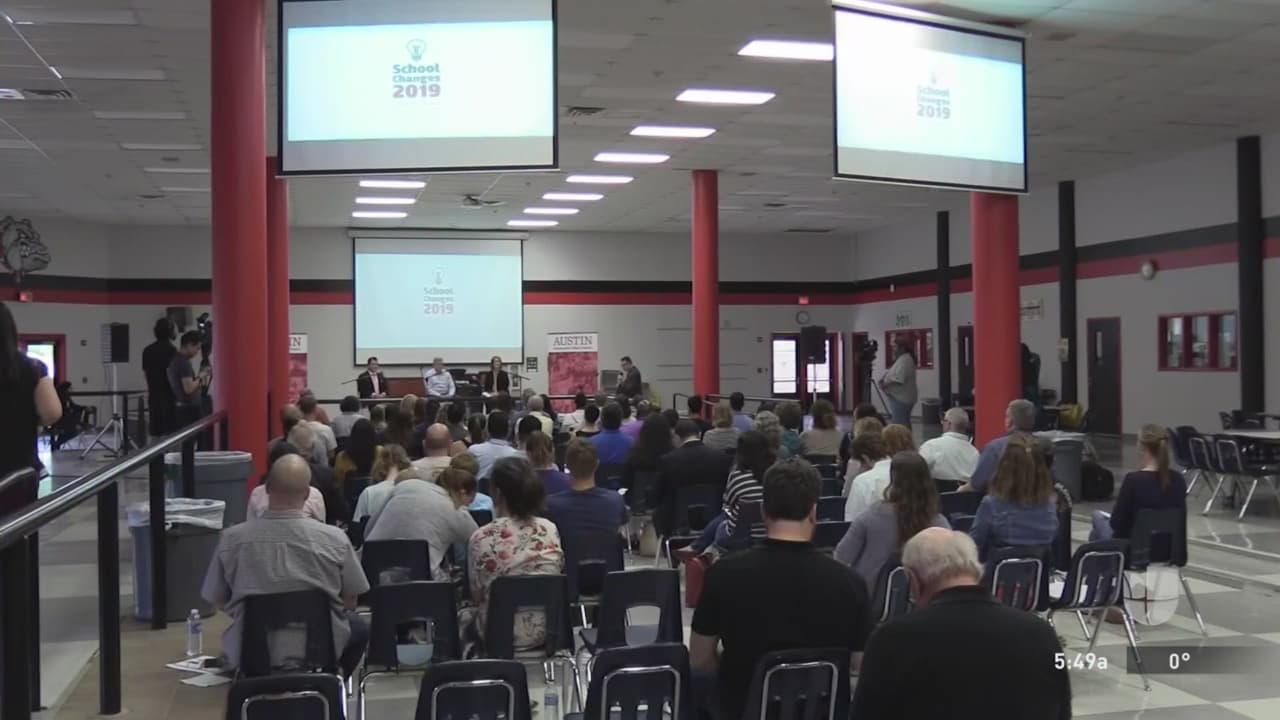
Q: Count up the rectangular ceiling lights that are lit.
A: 11